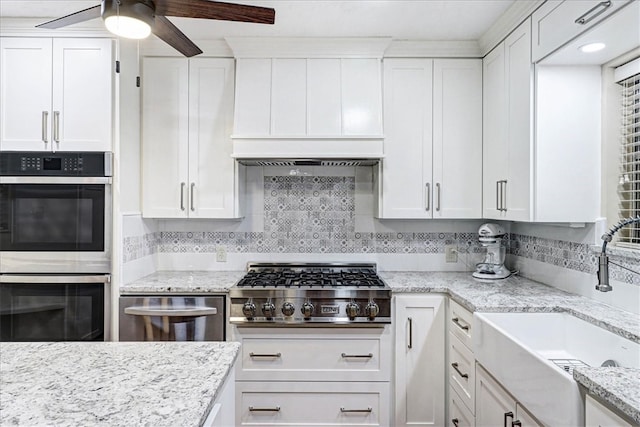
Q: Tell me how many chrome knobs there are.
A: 6